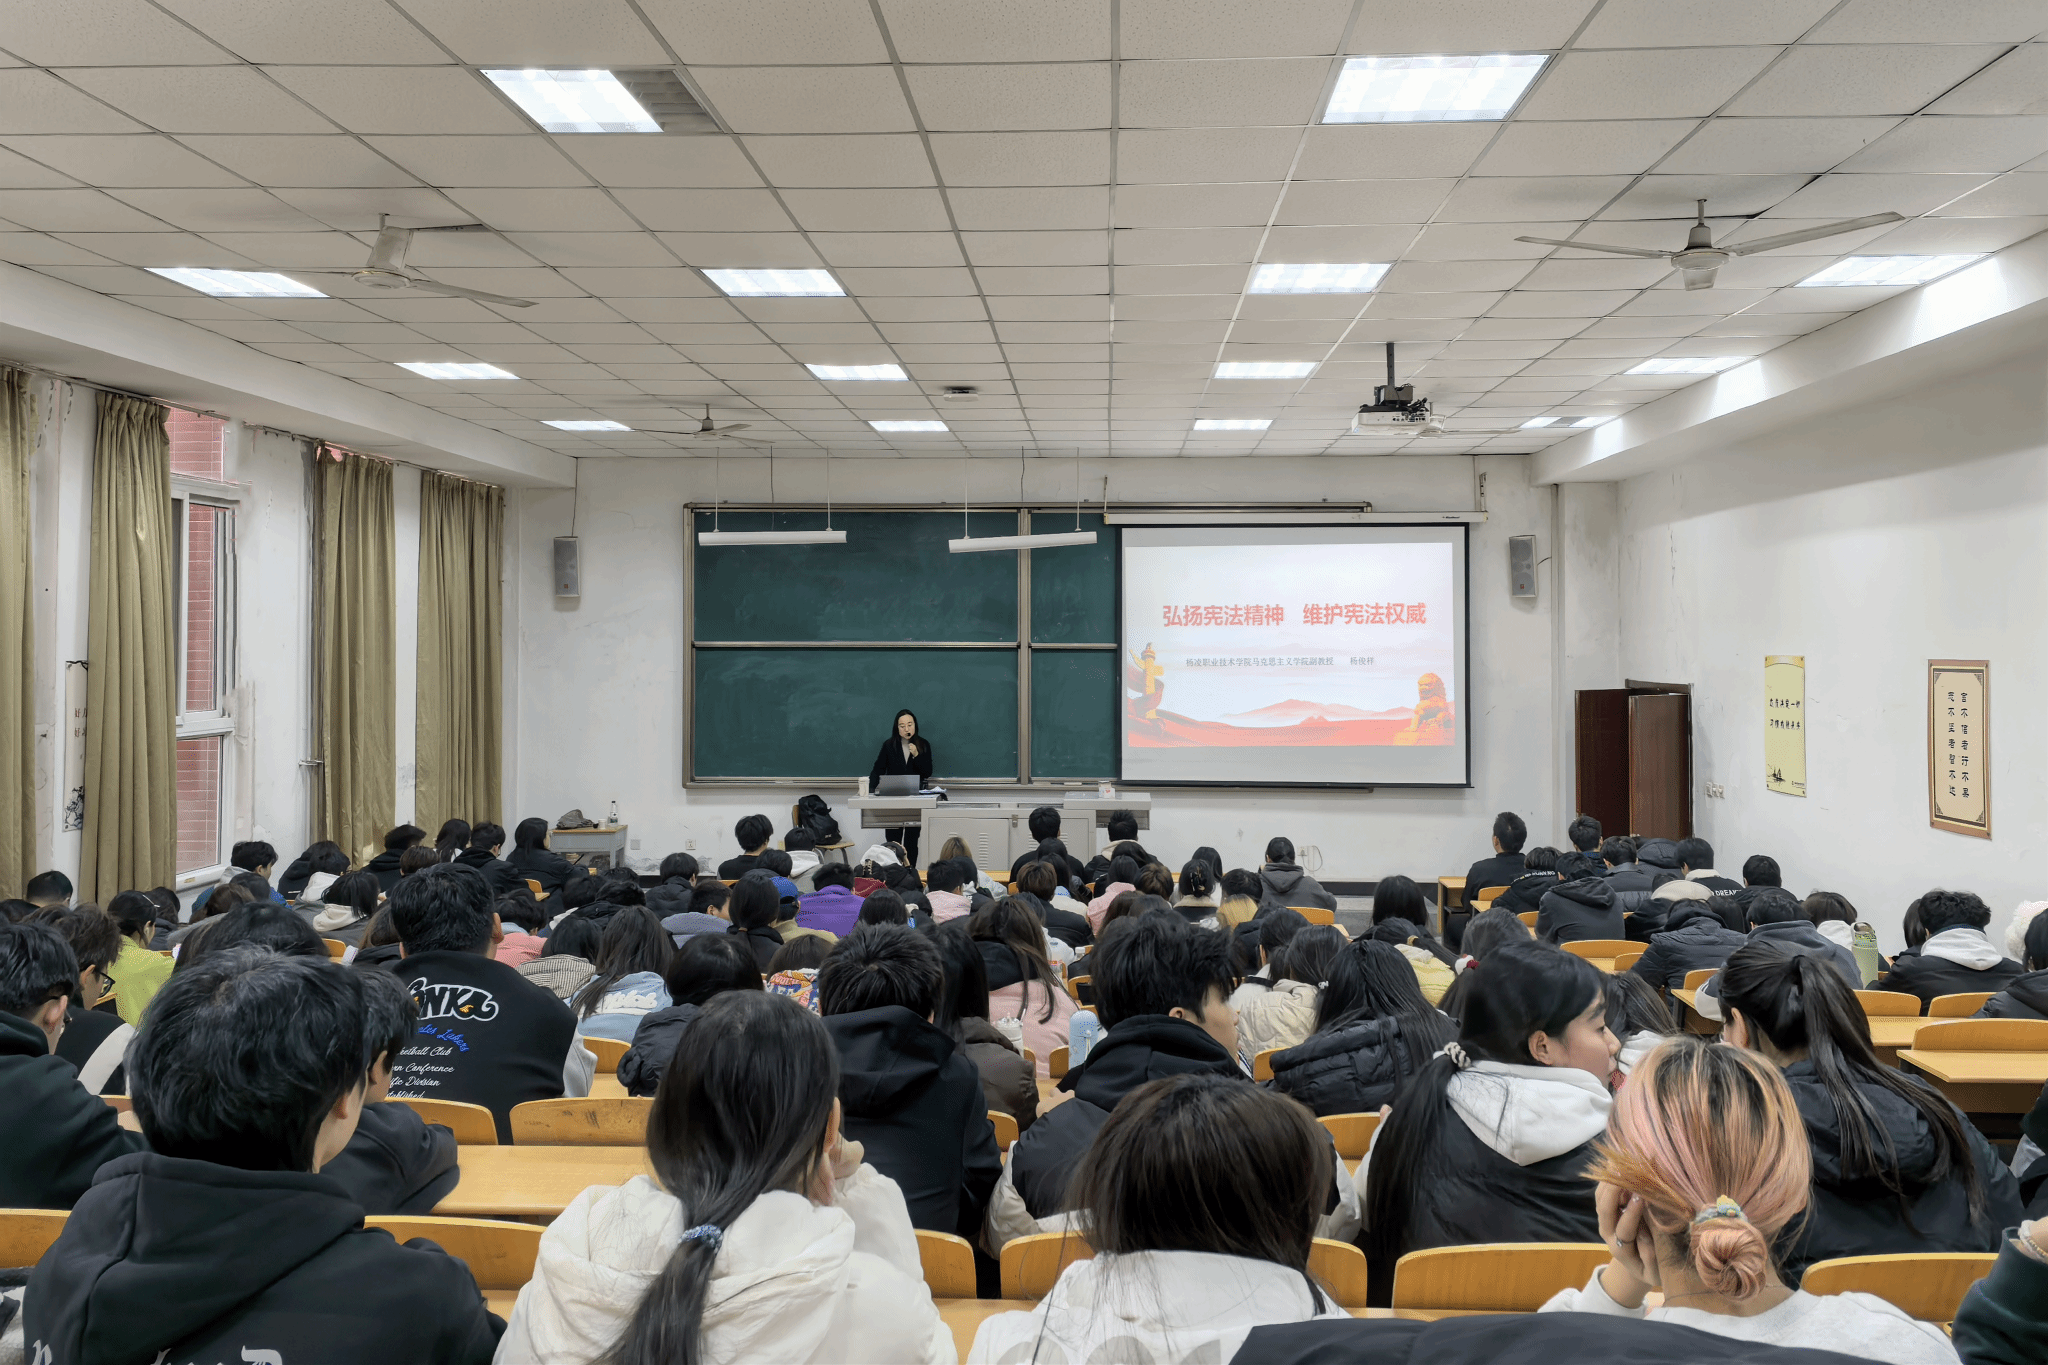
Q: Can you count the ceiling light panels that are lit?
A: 14